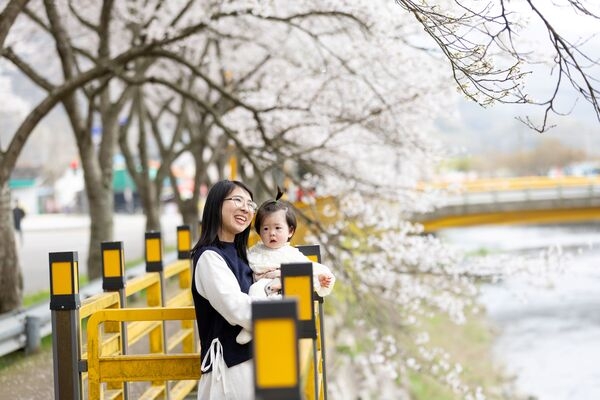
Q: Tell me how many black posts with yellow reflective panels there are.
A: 7